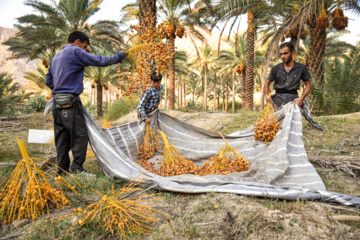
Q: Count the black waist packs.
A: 1